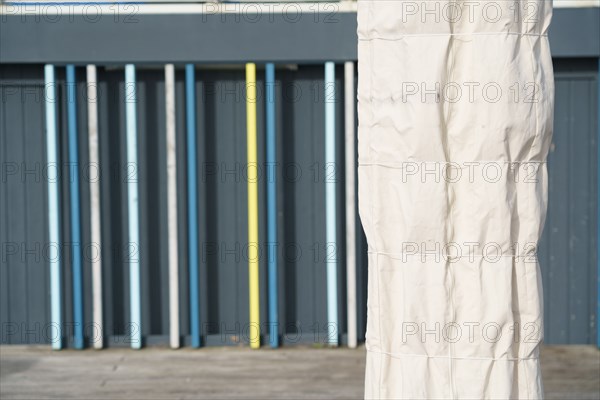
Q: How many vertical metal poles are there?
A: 10